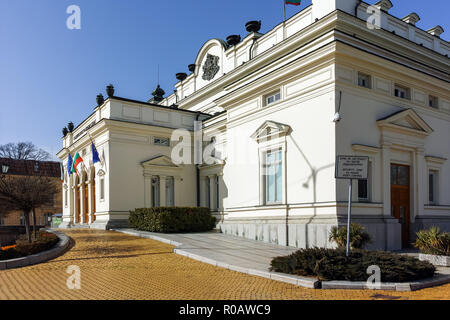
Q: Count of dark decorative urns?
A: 8